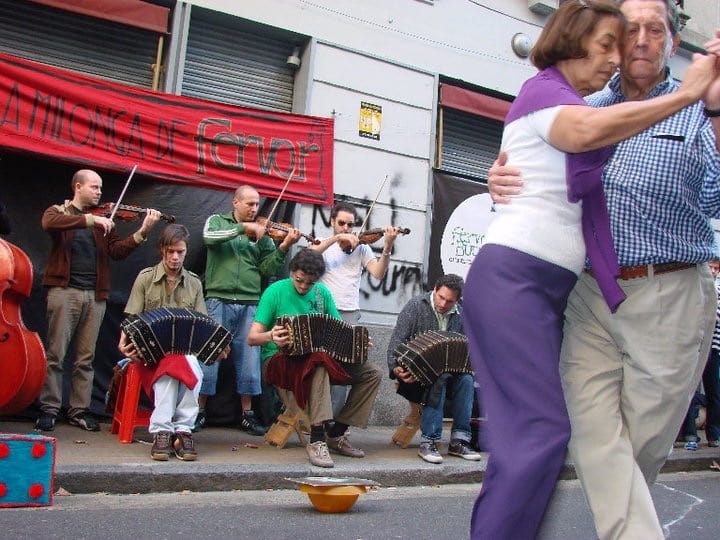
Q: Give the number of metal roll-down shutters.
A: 3